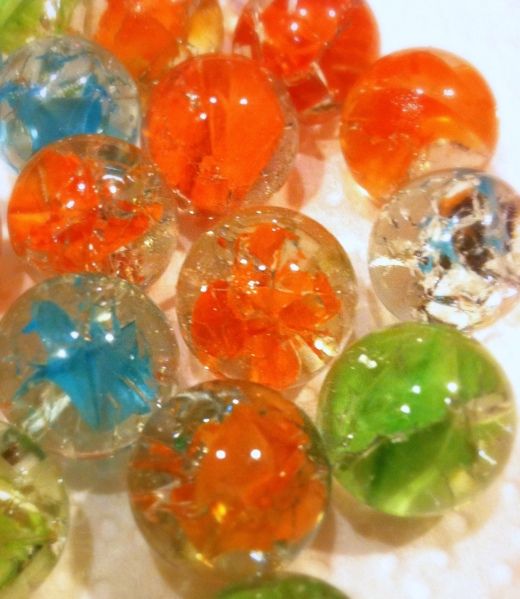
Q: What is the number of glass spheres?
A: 14